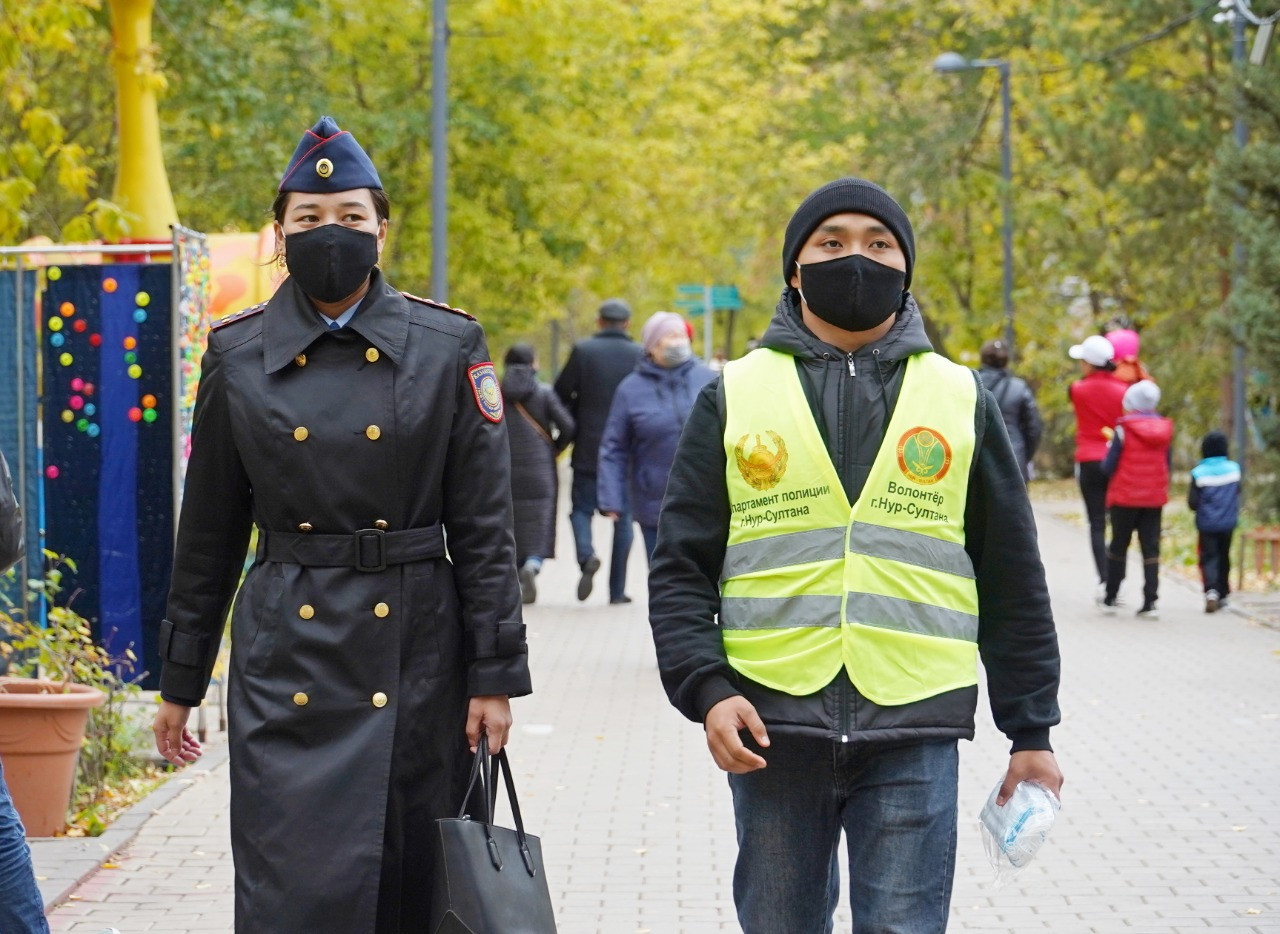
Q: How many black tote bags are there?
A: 1